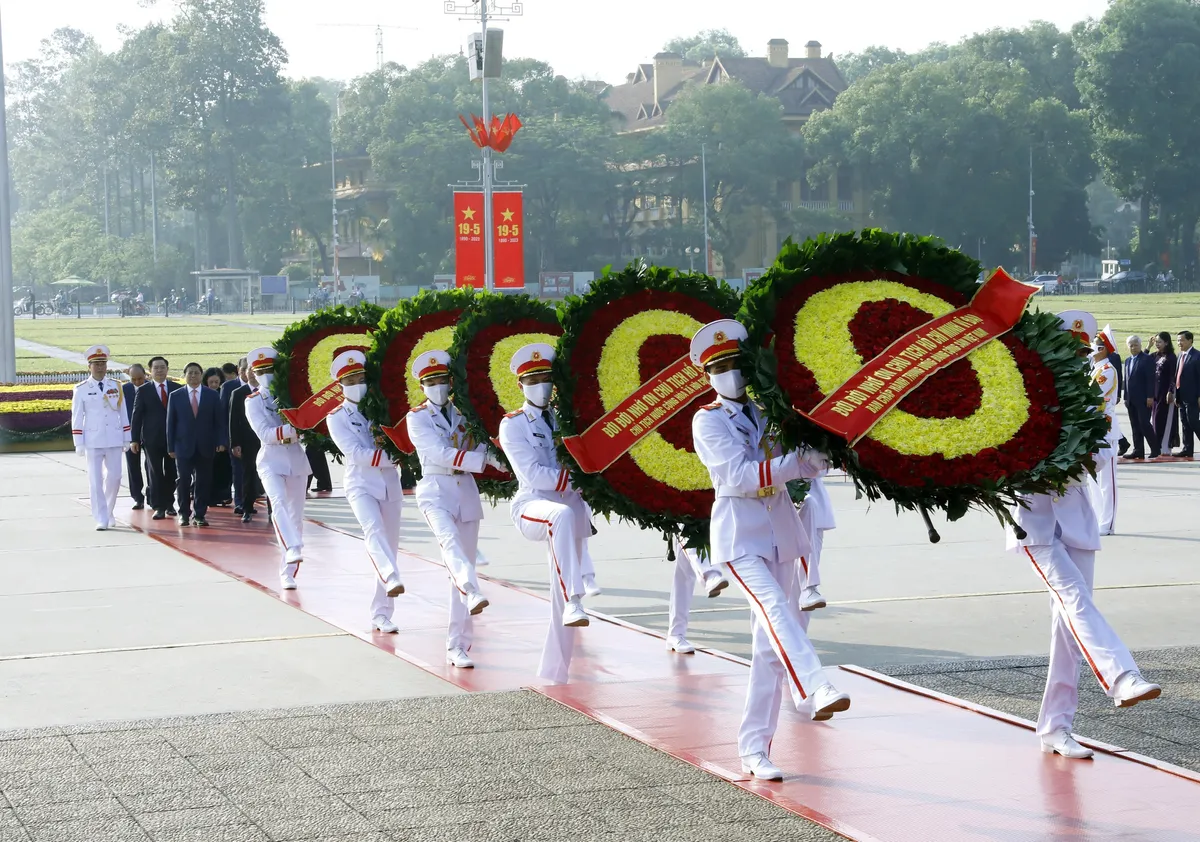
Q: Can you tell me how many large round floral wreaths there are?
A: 5